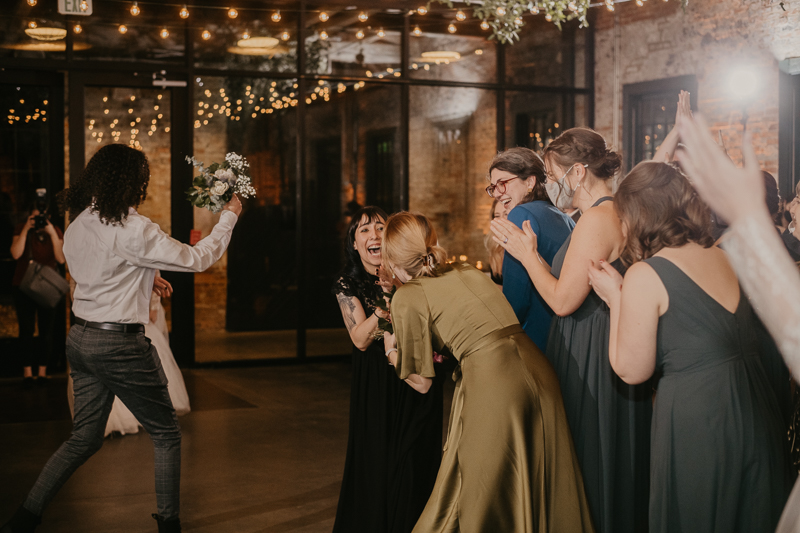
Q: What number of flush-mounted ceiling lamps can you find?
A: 3